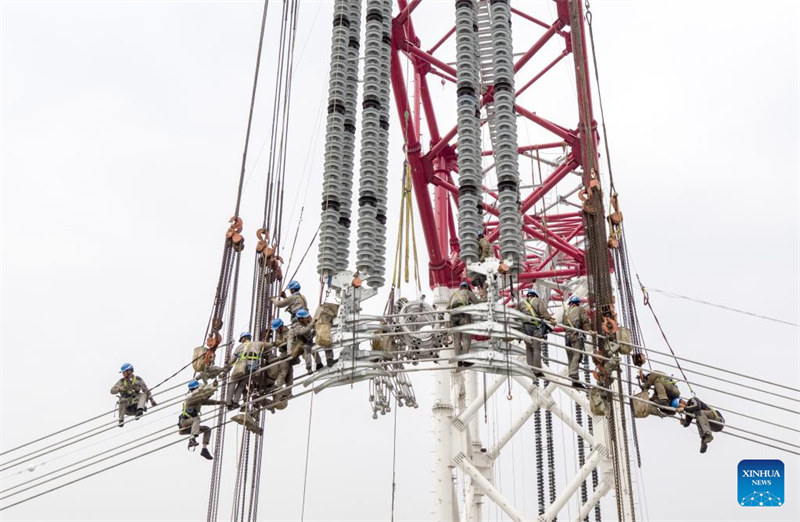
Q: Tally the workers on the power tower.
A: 12